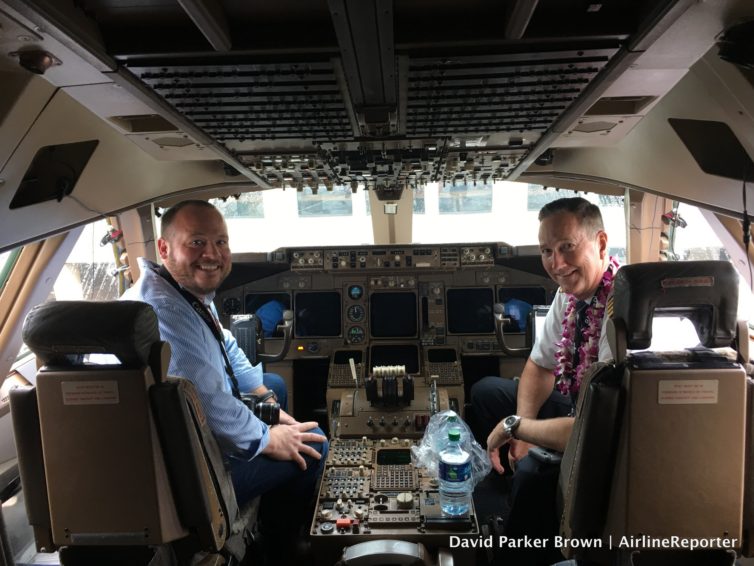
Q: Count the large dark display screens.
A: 6